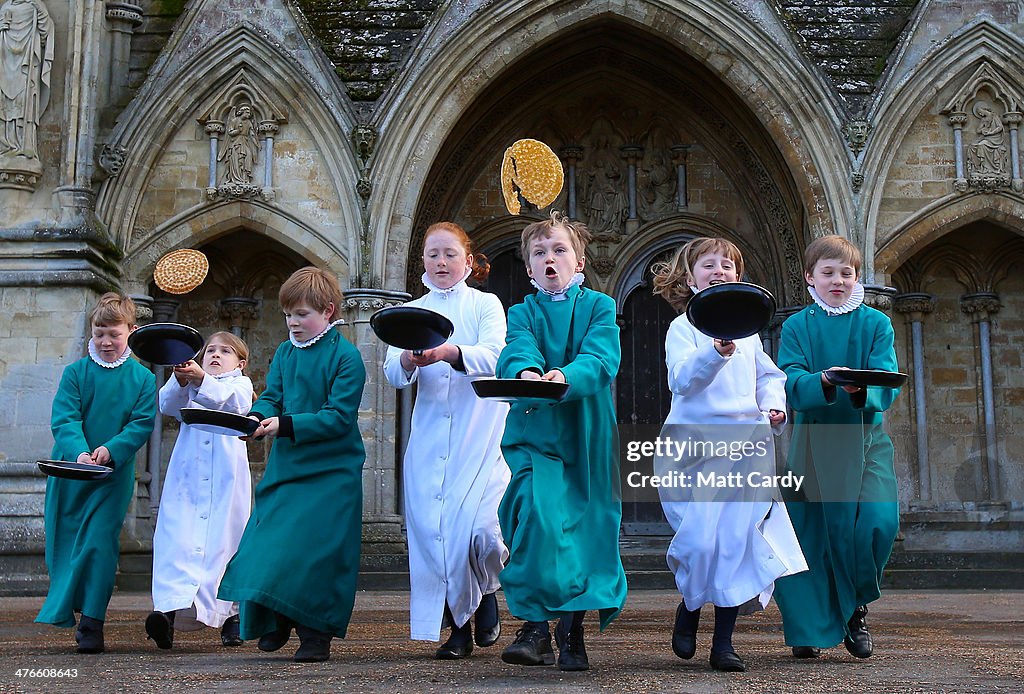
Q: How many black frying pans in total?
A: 7